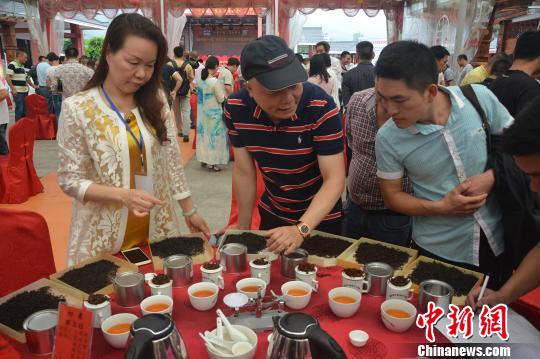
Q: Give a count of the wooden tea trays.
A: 7